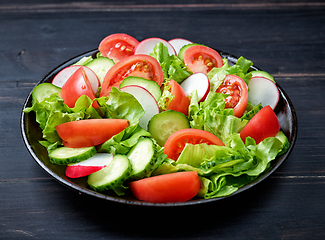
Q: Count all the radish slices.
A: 7